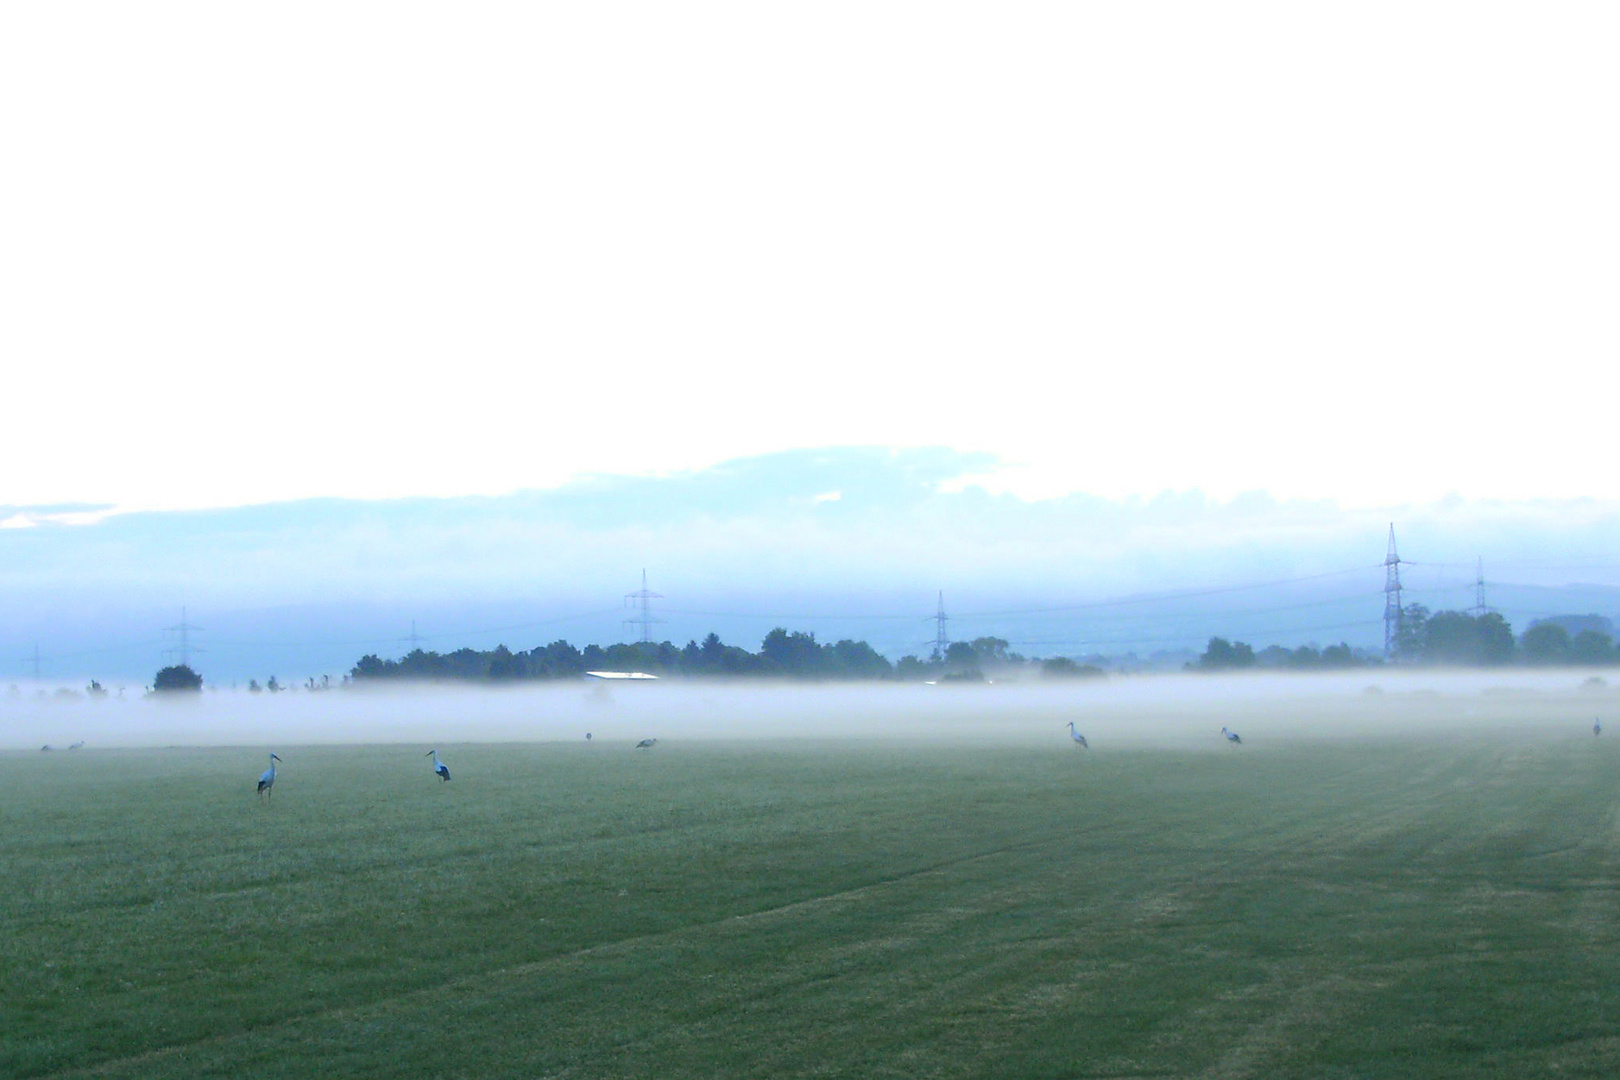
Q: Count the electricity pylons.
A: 7